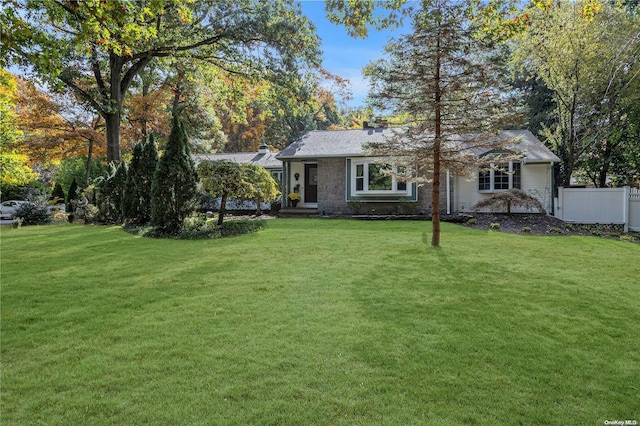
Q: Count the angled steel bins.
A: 0